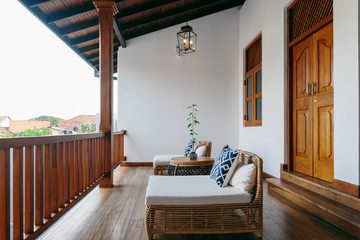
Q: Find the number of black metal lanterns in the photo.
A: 1